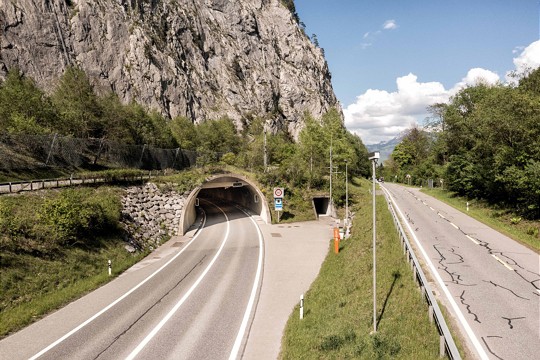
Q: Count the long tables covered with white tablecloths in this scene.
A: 0